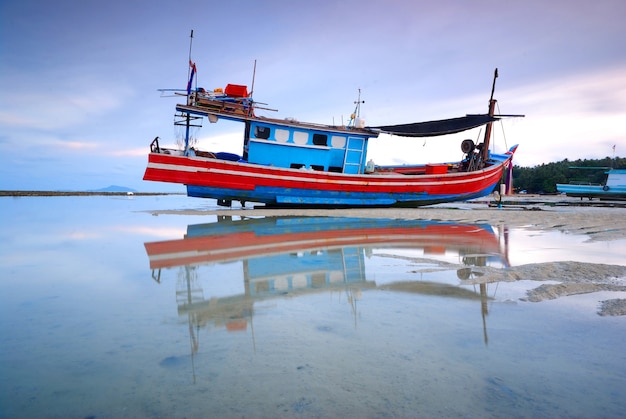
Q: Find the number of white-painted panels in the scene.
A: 3